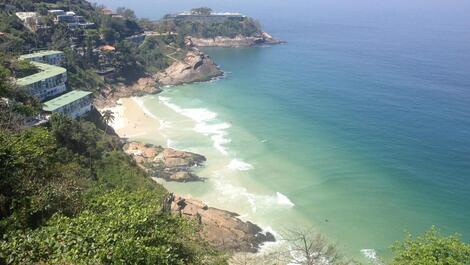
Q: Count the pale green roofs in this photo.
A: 3